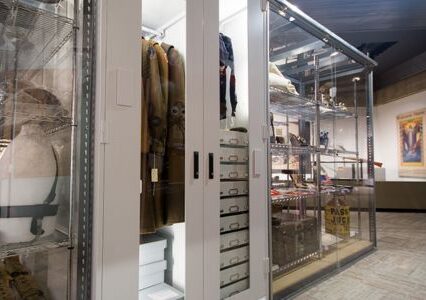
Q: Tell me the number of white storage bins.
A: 3